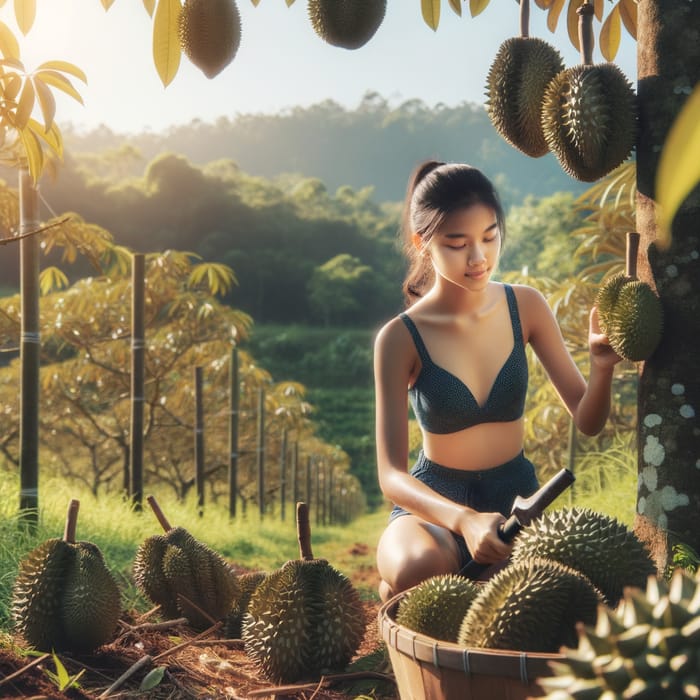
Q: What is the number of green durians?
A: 13